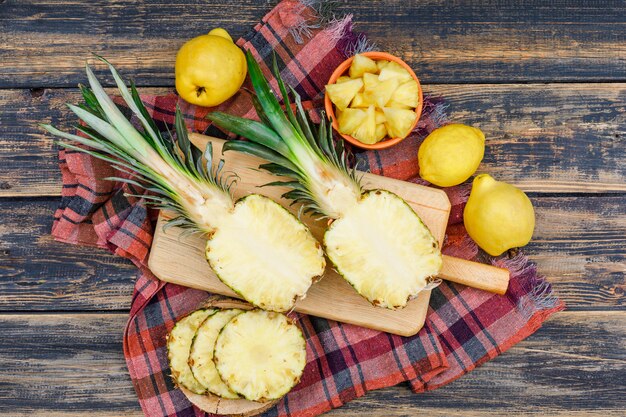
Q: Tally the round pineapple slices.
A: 3